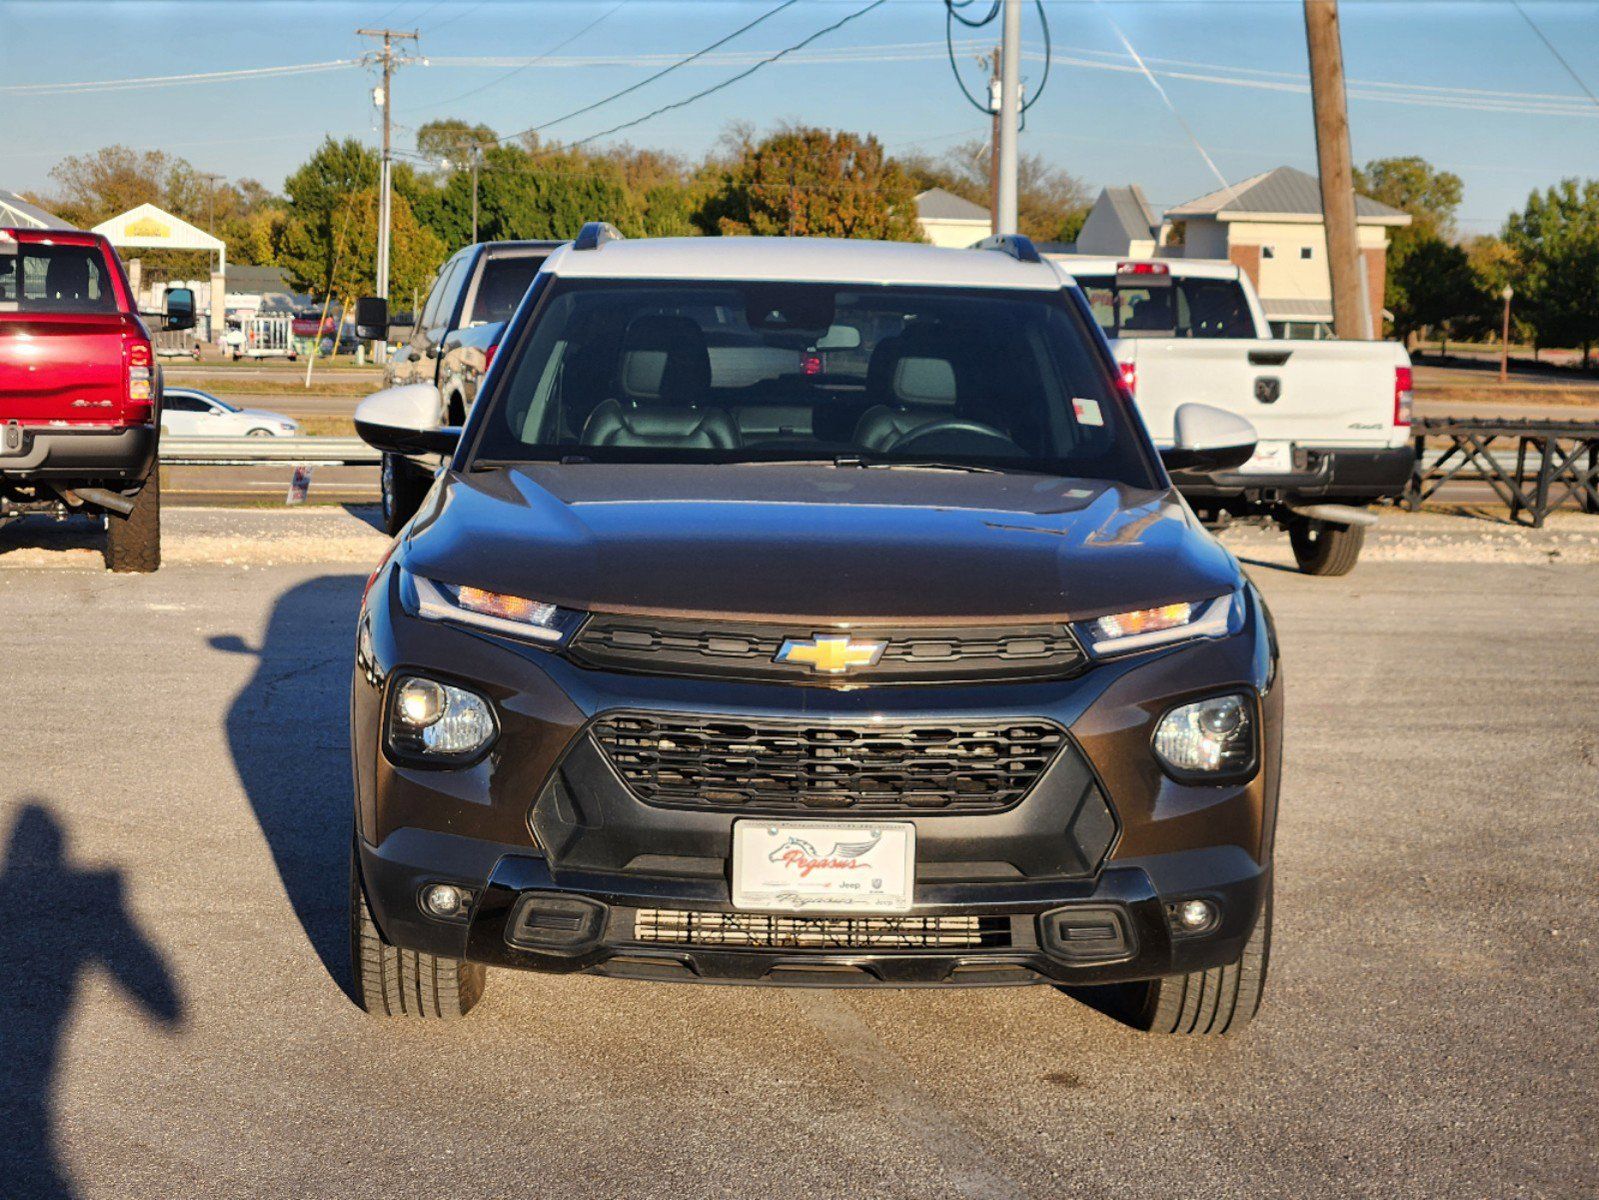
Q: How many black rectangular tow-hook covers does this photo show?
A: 2